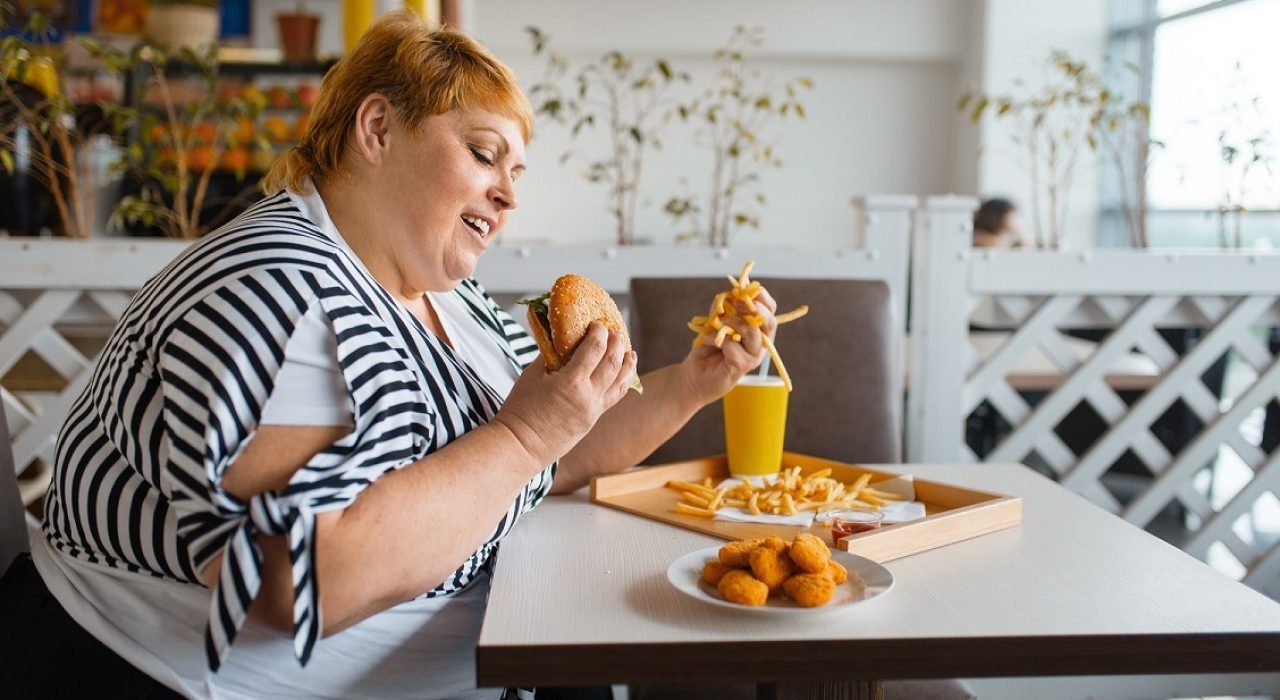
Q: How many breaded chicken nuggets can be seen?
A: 8